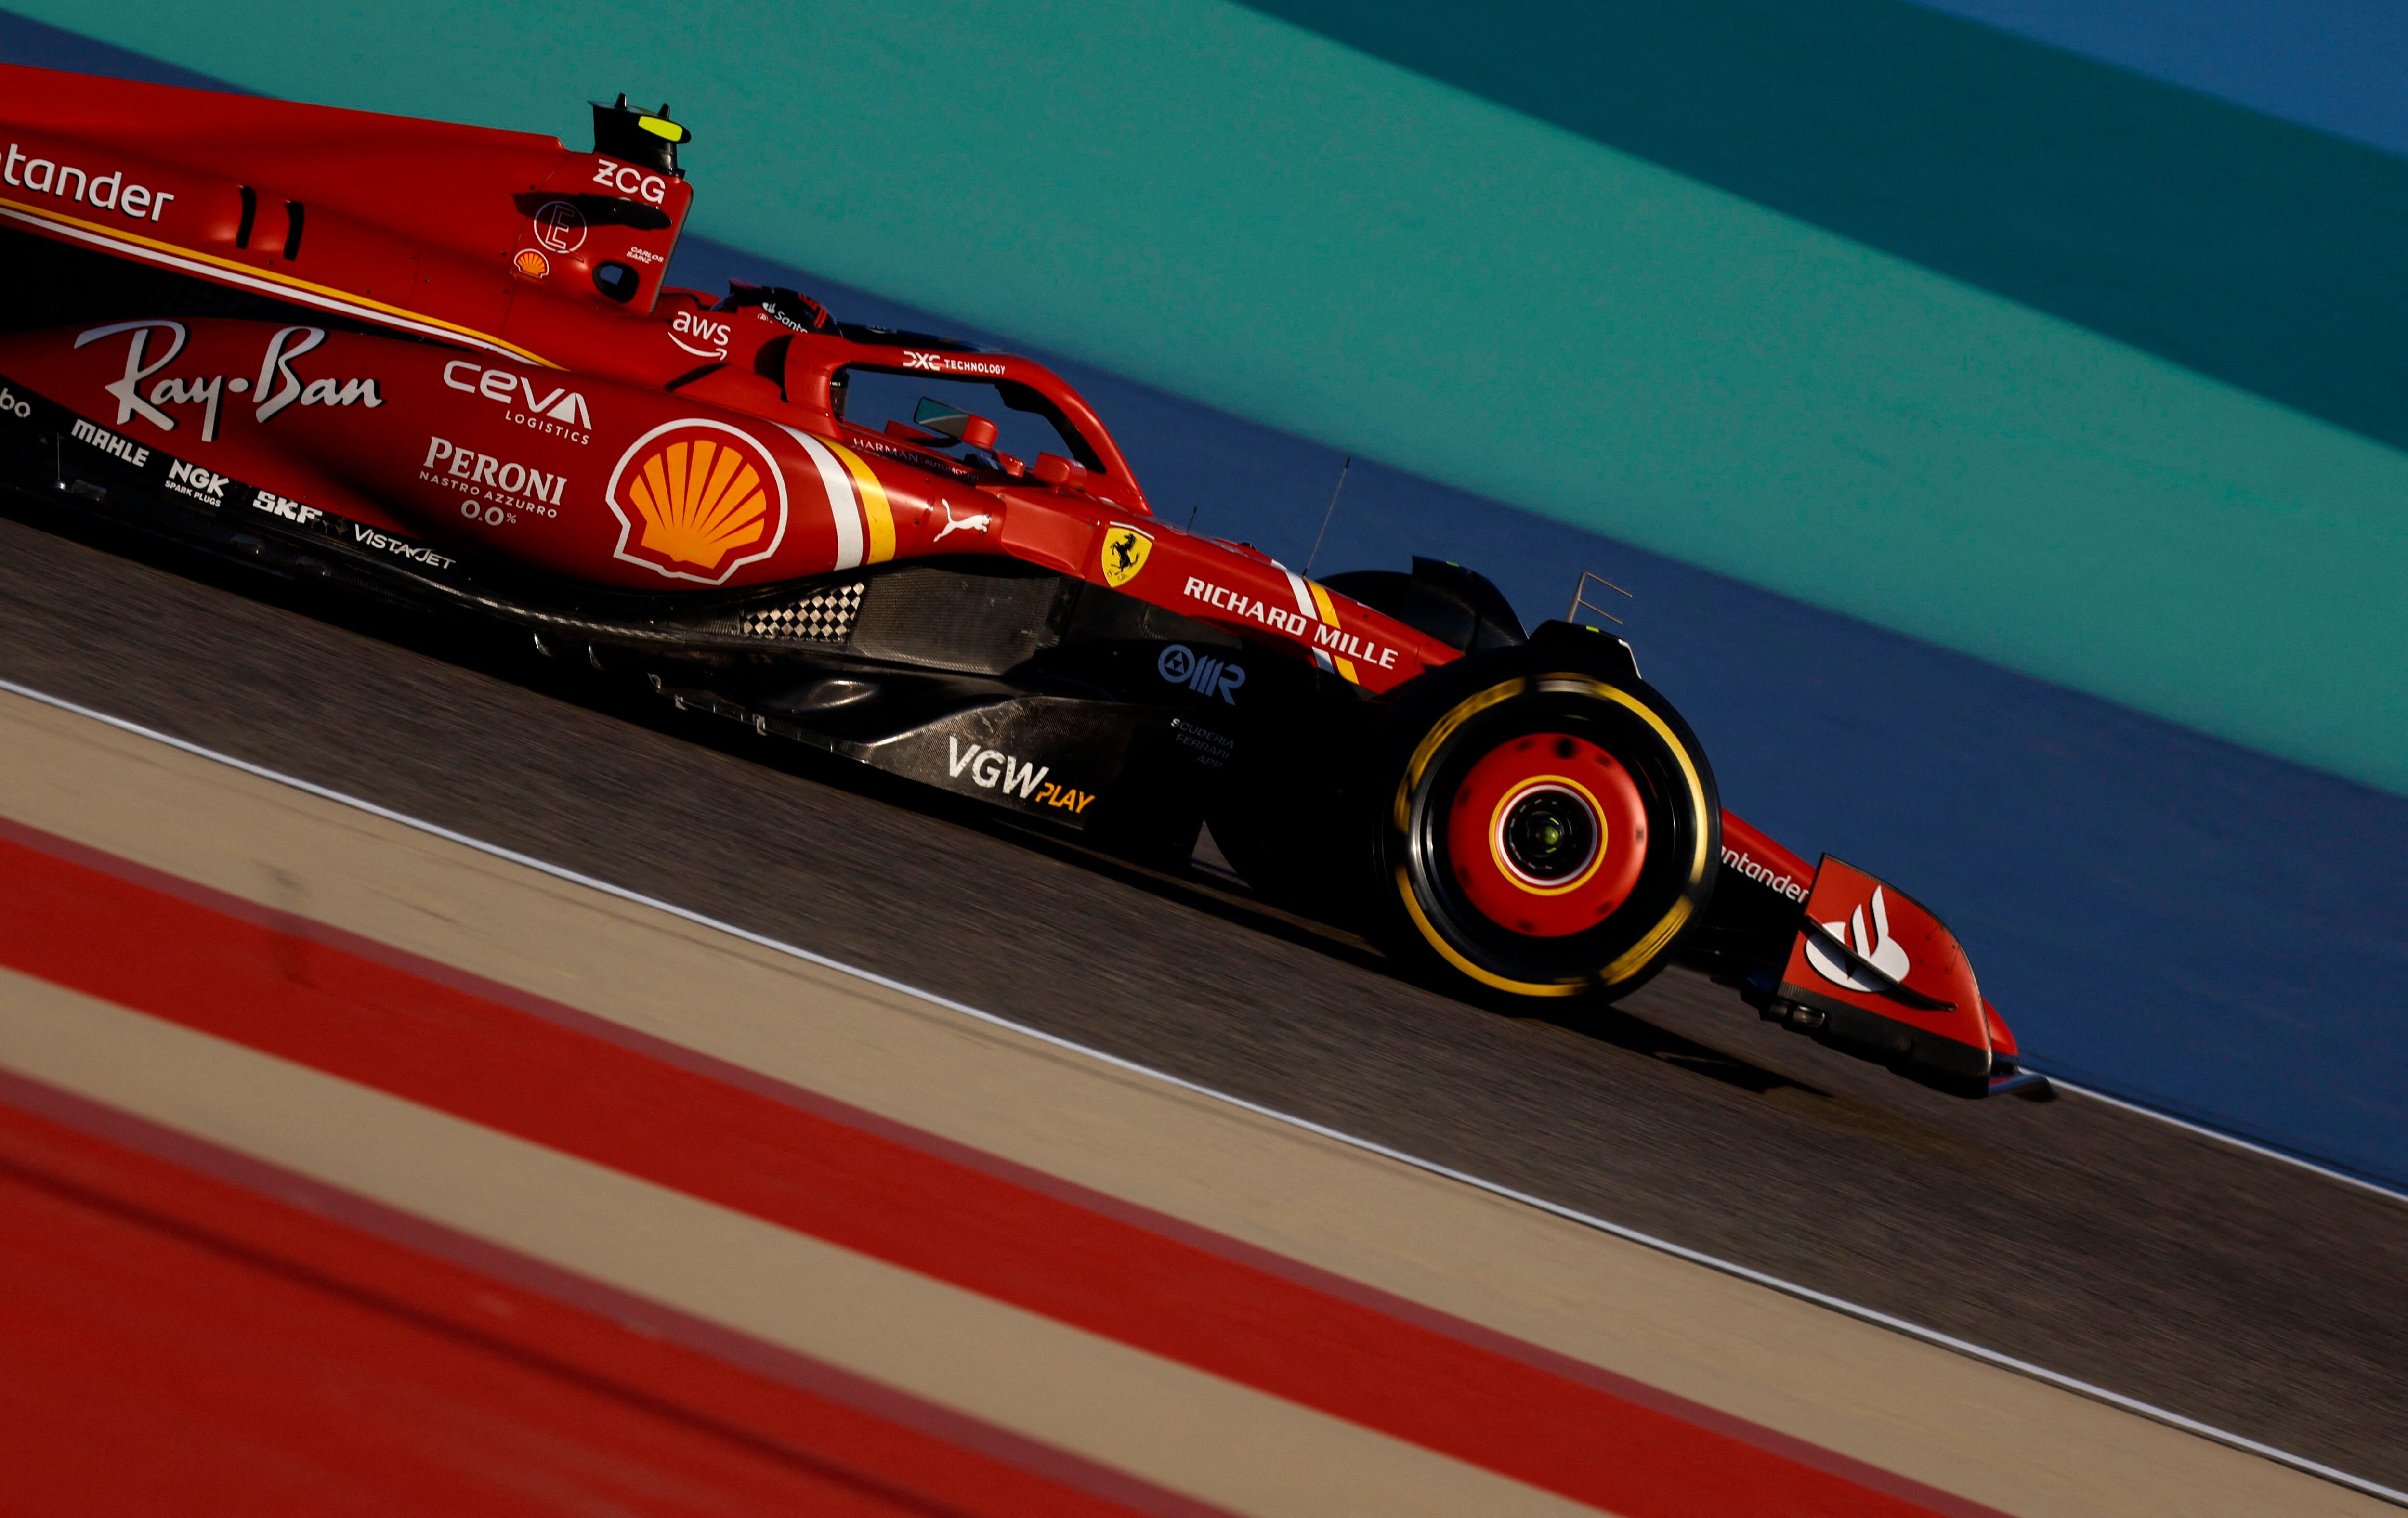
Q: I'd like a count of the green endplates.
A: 0